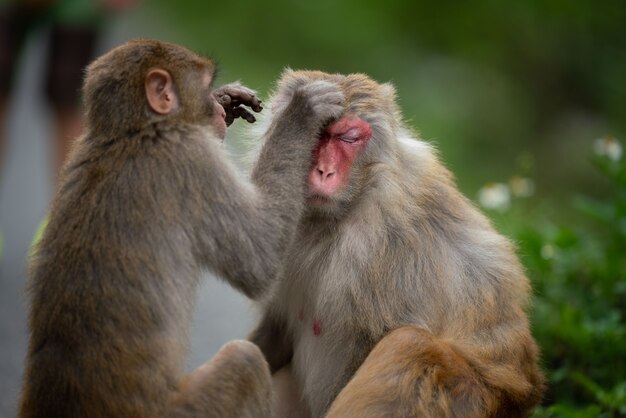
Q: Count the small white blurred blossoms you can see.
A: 3